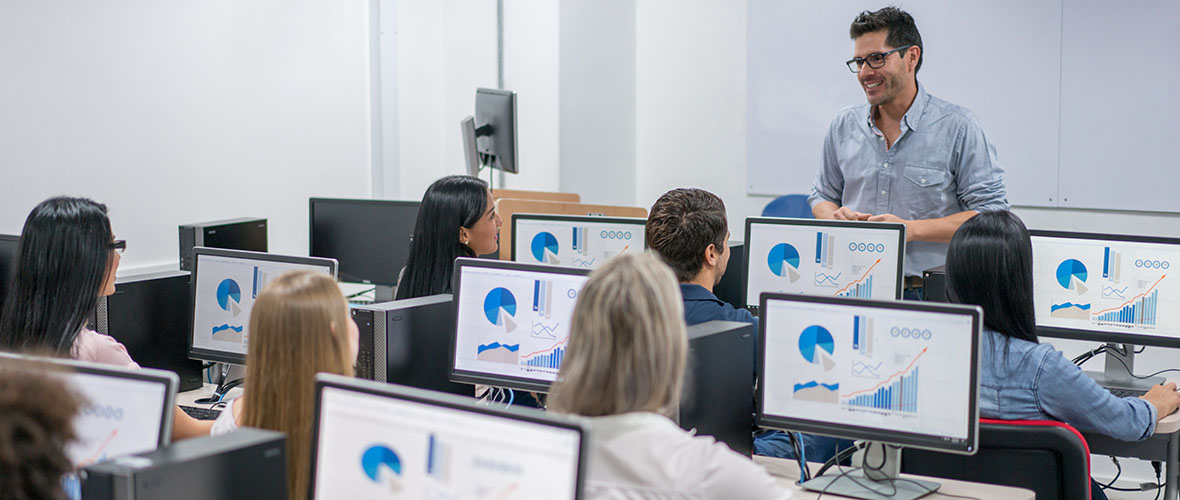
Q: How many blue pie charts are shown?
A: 7